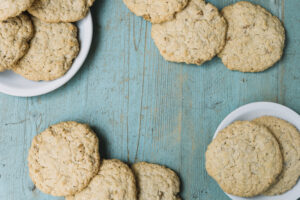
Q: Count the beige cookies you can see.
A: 12